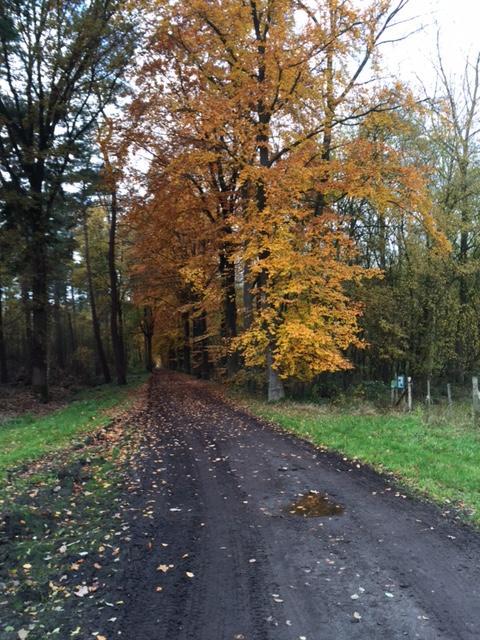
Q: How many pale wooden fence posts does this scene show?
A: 4